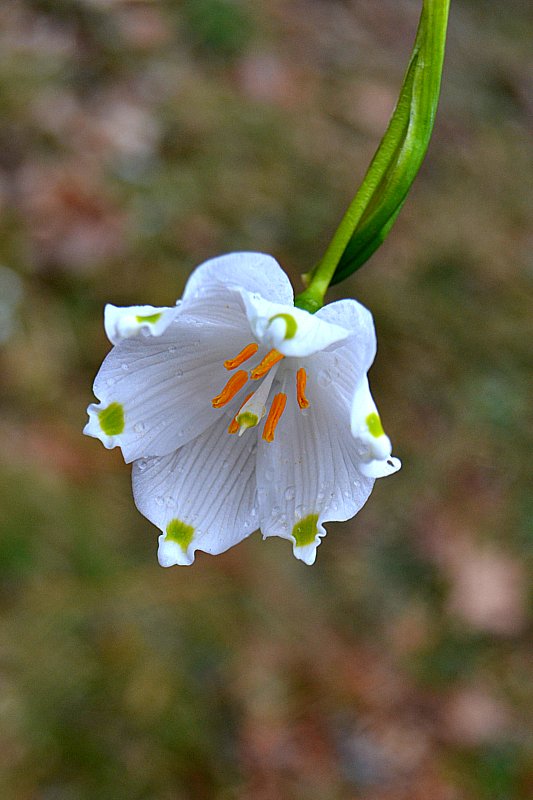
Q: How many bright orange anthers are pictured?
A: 6